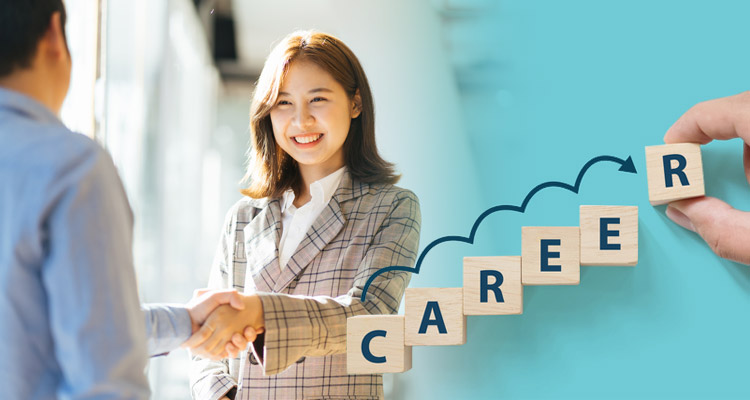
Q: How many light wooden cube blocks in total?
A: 6